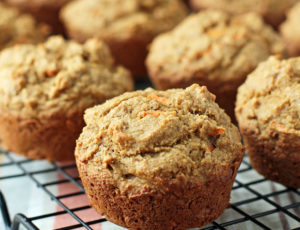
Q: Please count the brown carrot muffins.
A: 9